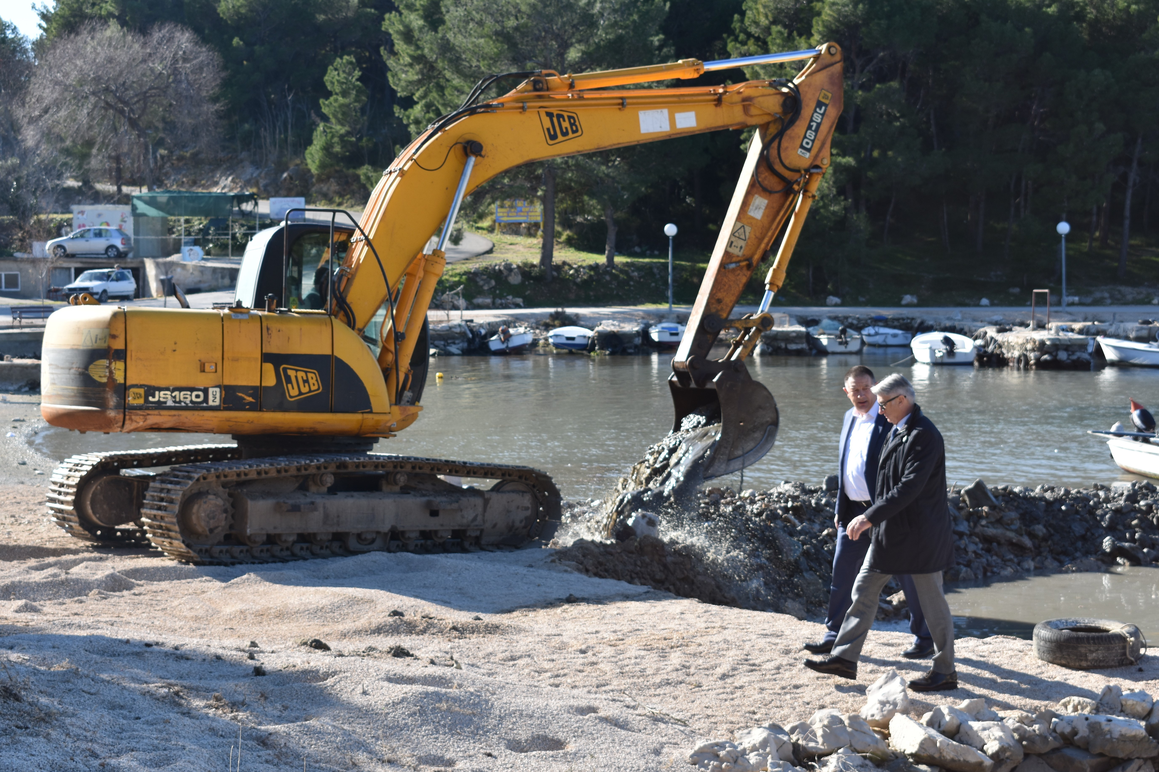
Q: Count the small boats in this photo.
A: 8